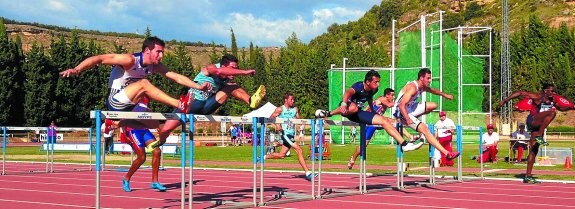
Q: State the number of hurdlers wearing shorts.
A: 8